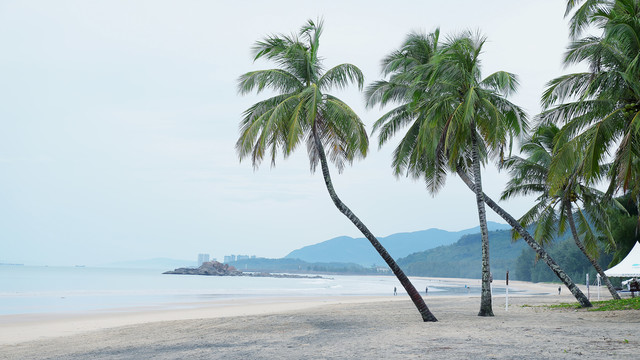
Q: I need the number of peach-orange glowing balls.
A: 0